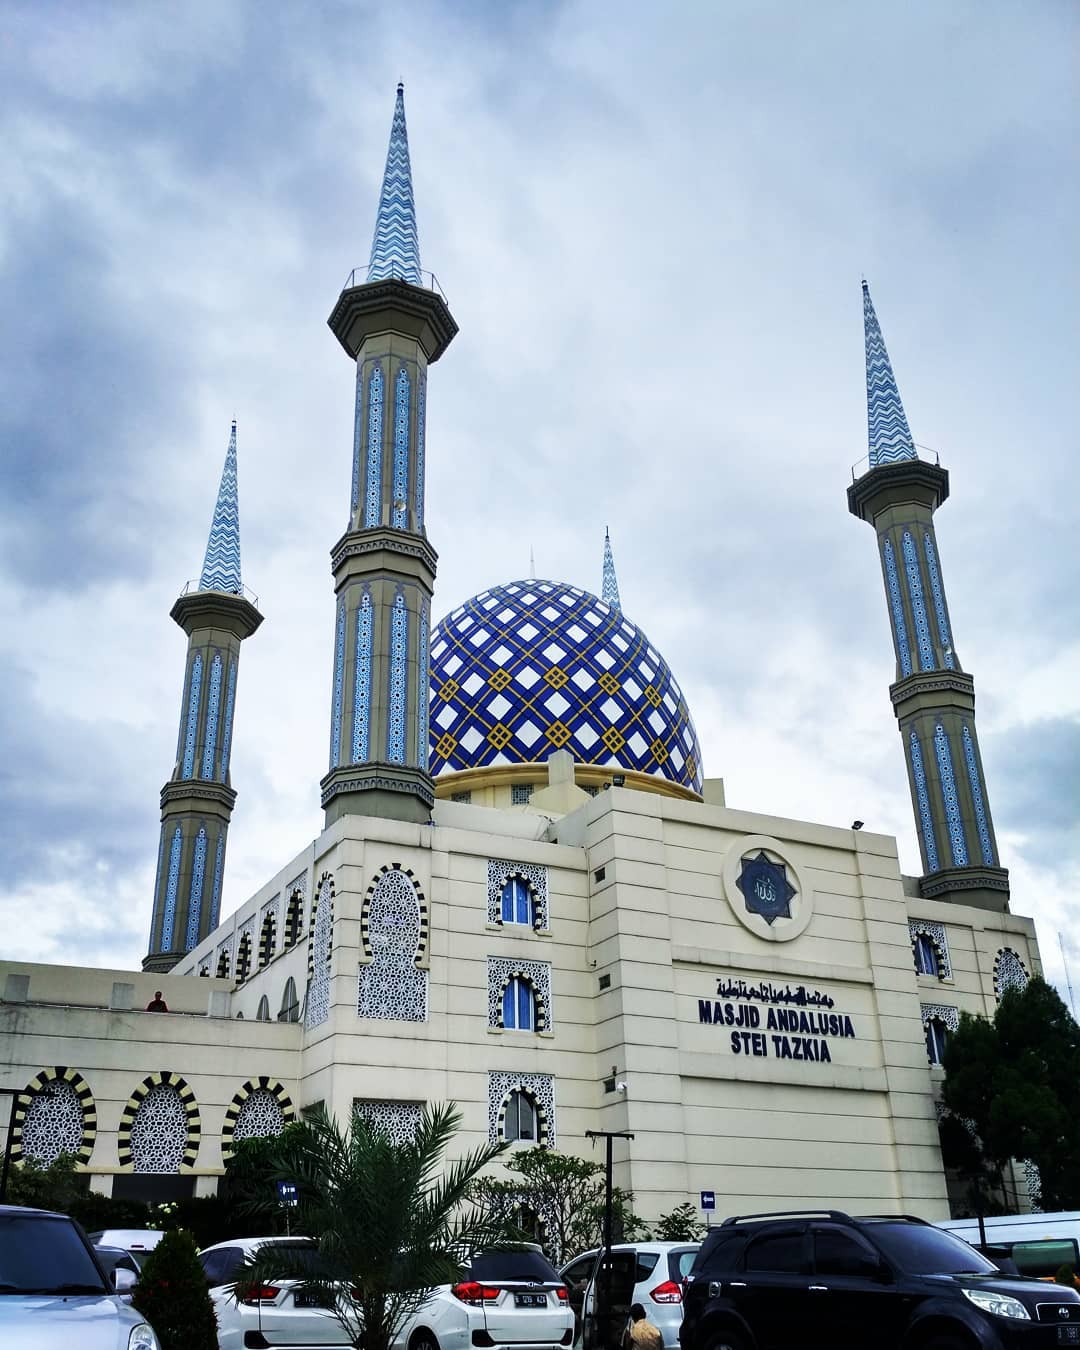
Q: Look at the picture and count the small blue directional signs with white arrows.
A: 2